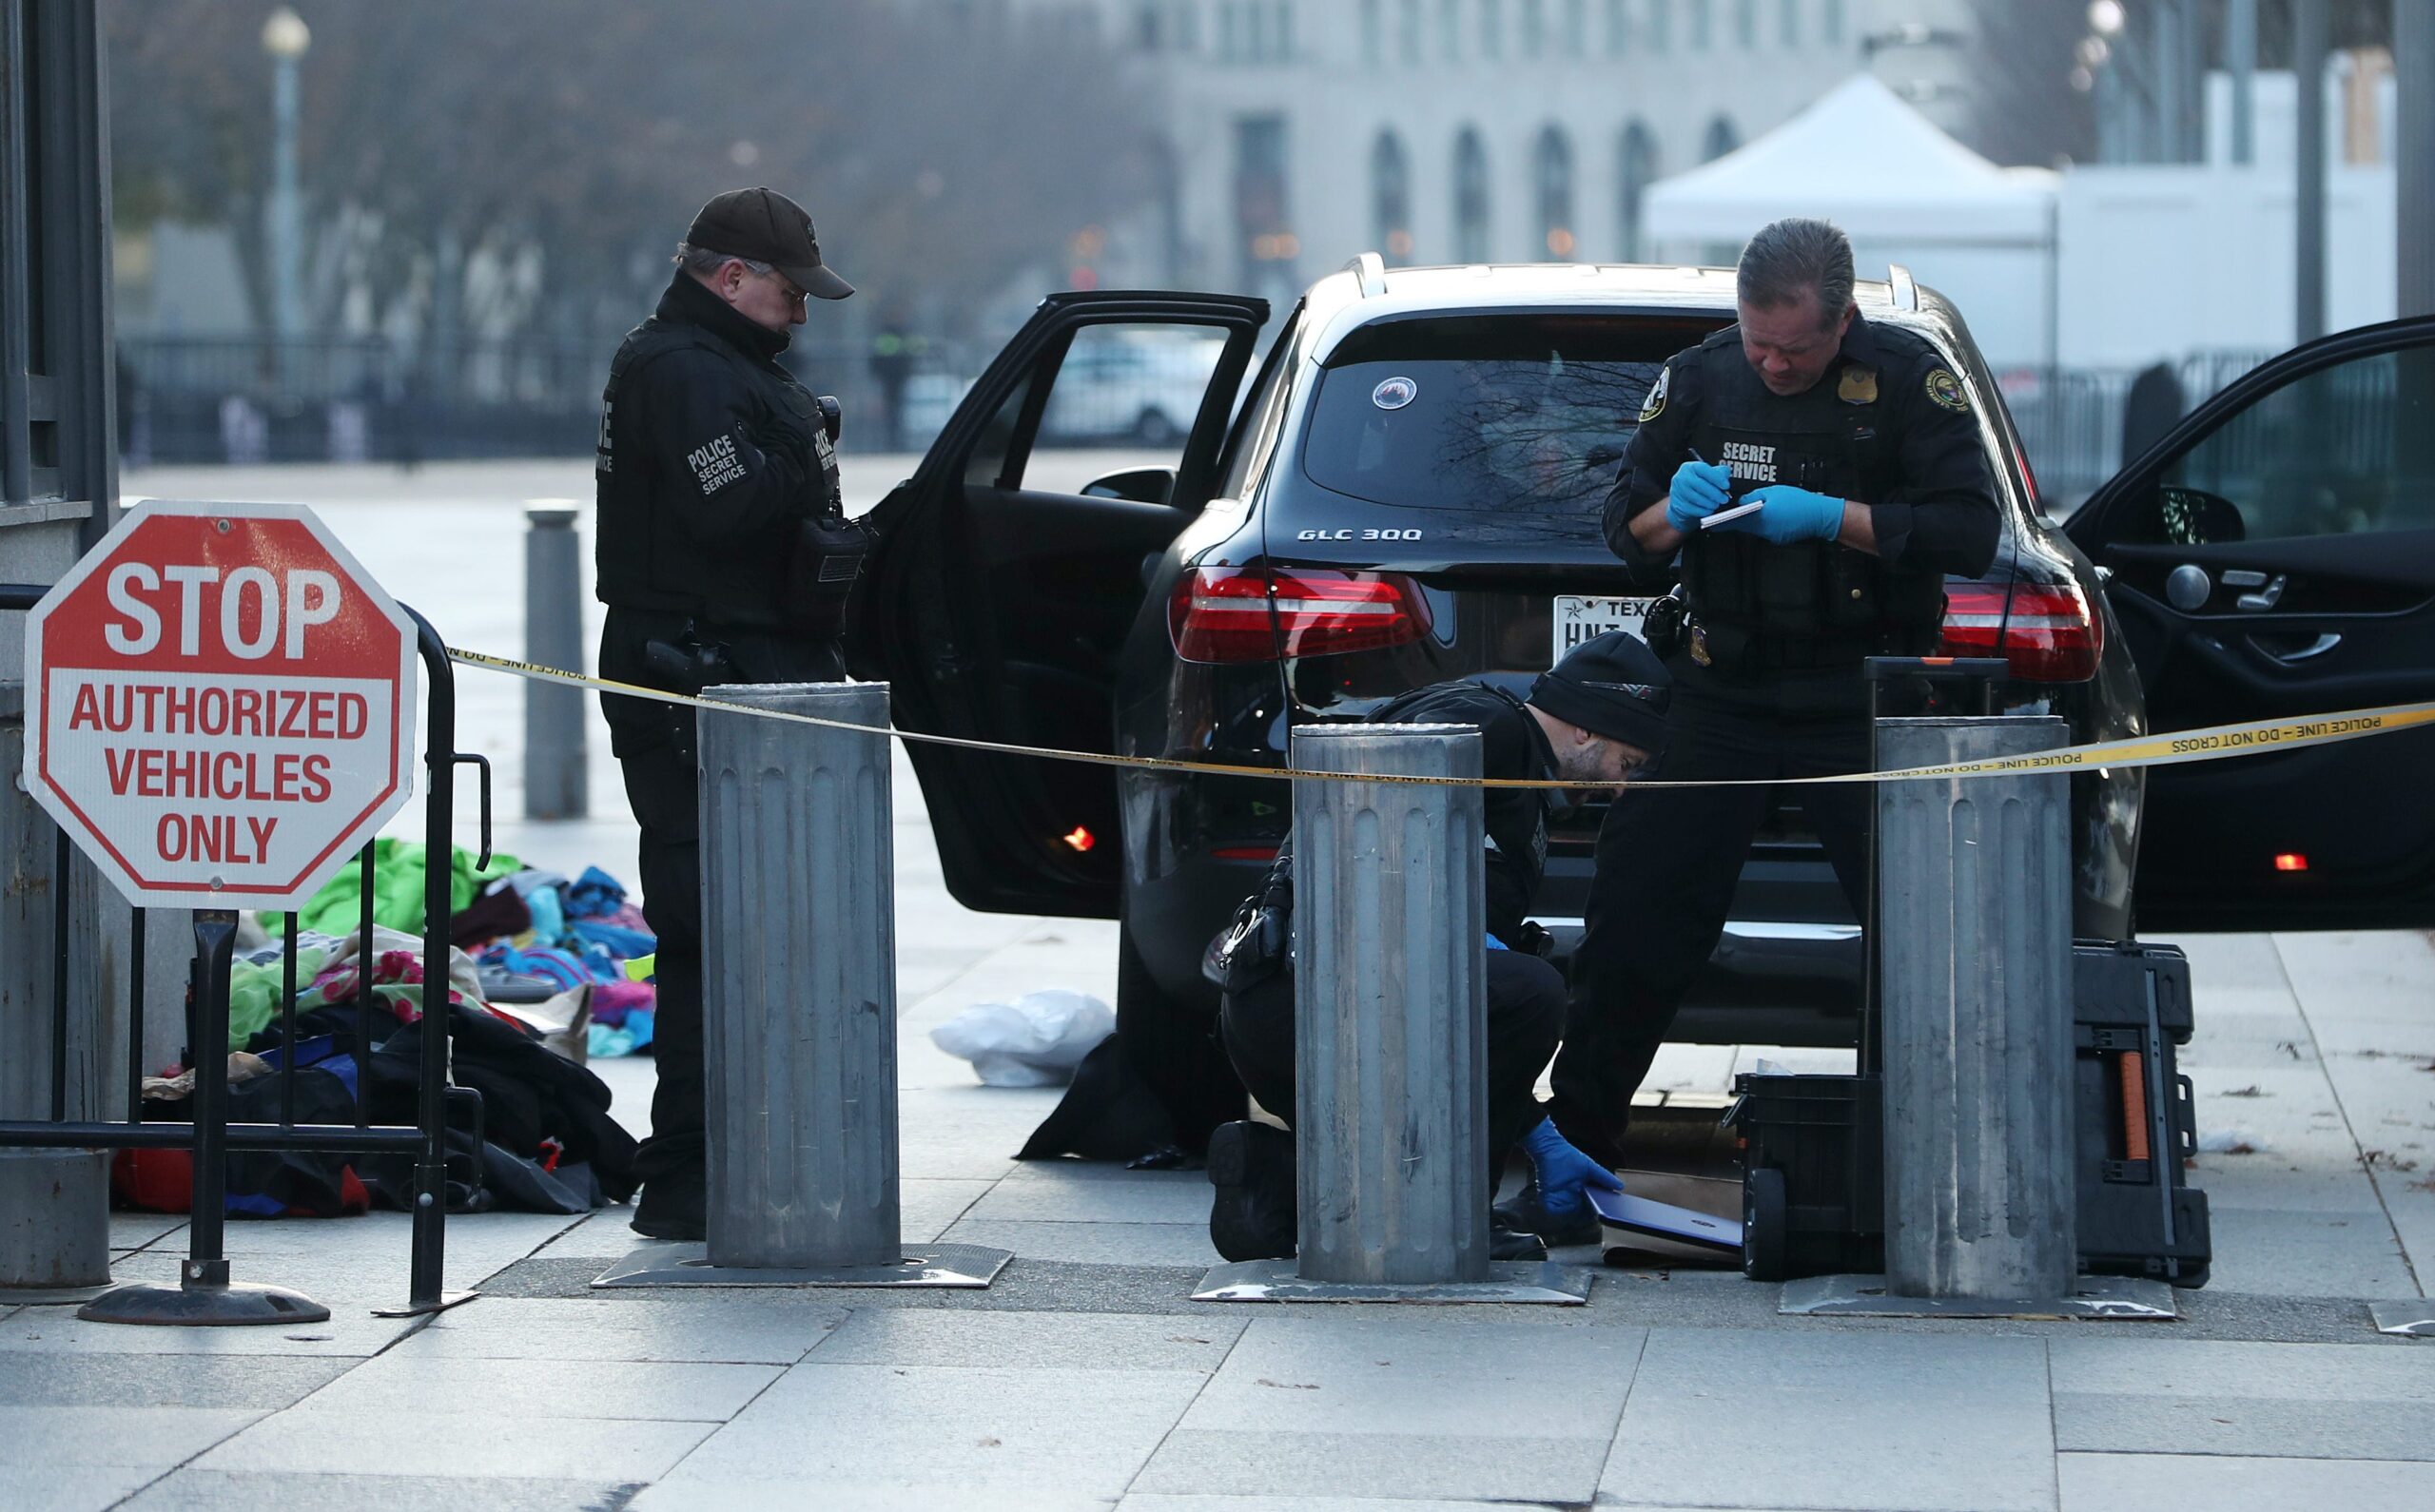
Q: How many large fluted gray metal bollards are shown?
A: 3